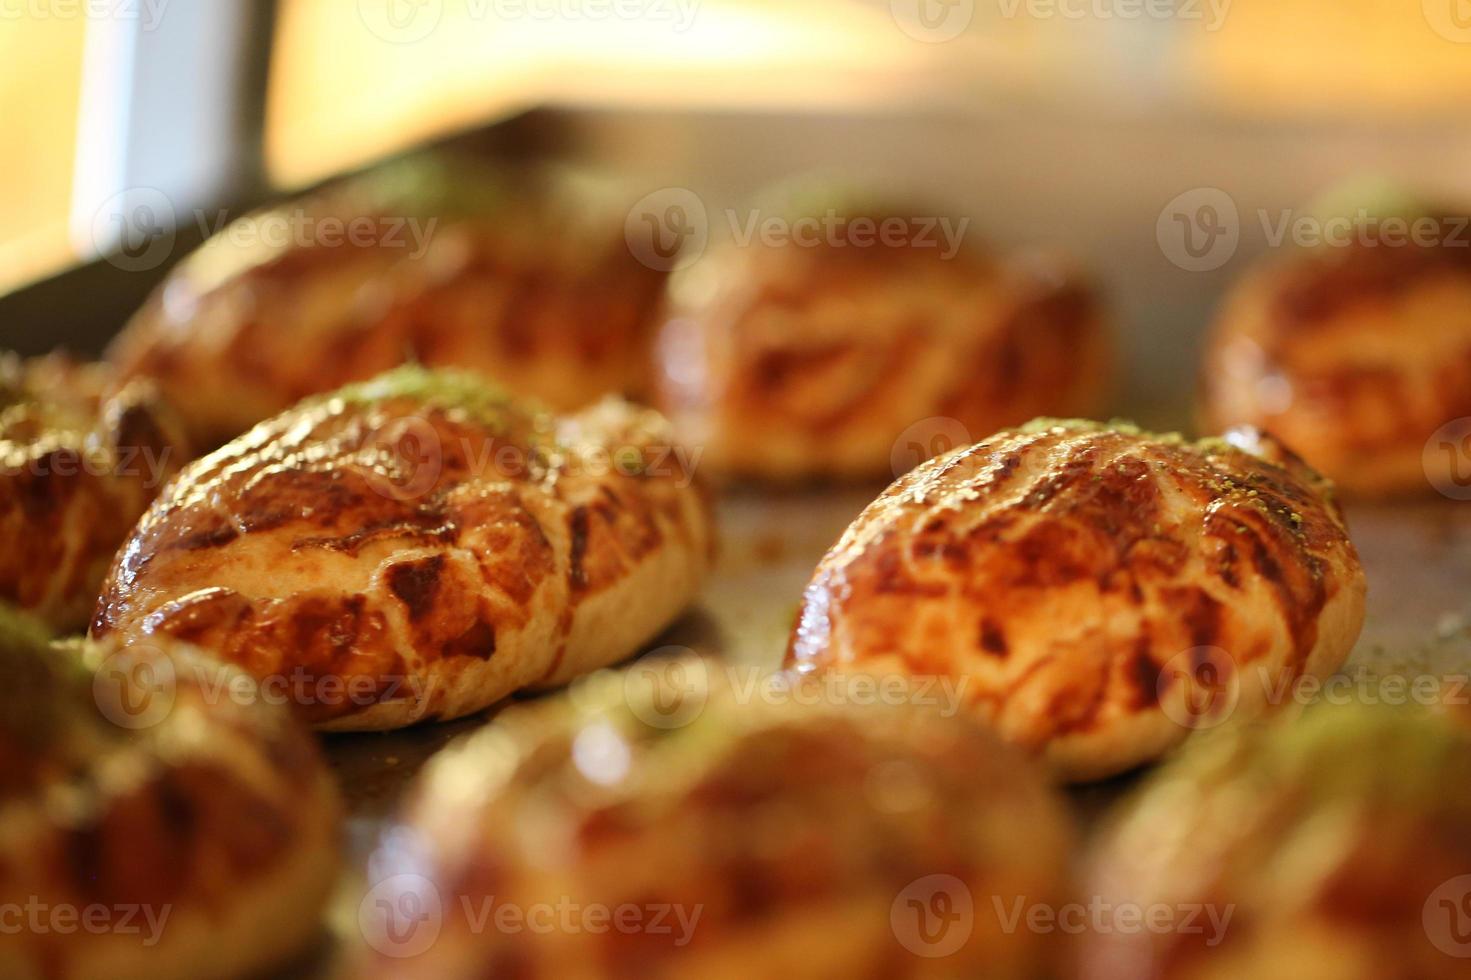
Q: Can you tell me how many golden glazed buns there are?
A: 9